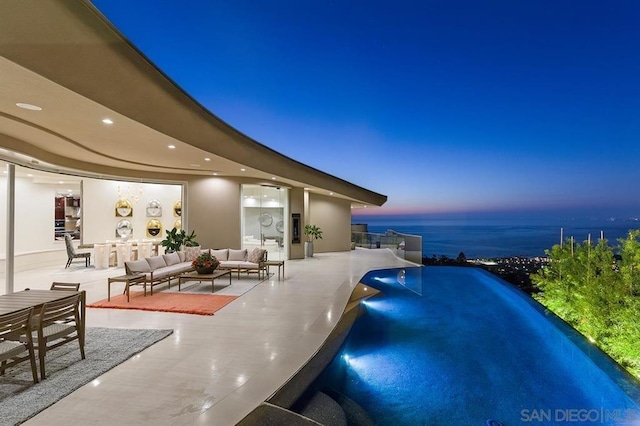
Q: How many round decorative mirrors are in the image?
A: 6